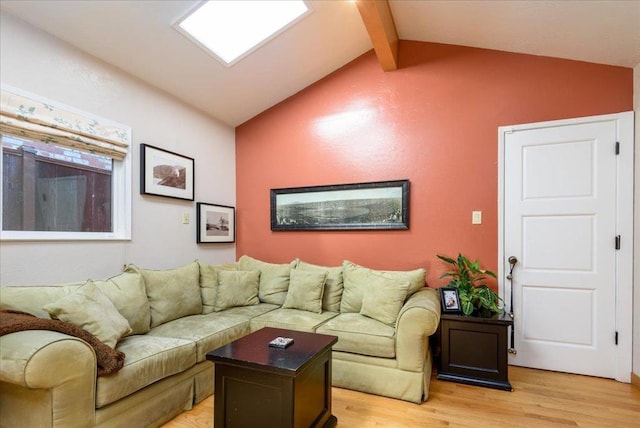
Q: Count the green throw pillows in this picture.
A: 4